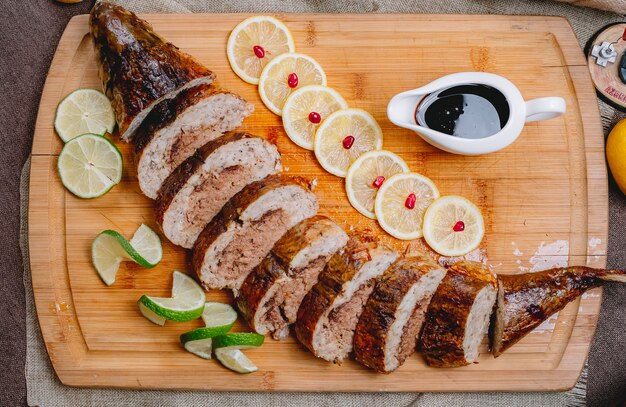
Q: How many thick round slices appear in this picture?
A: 7